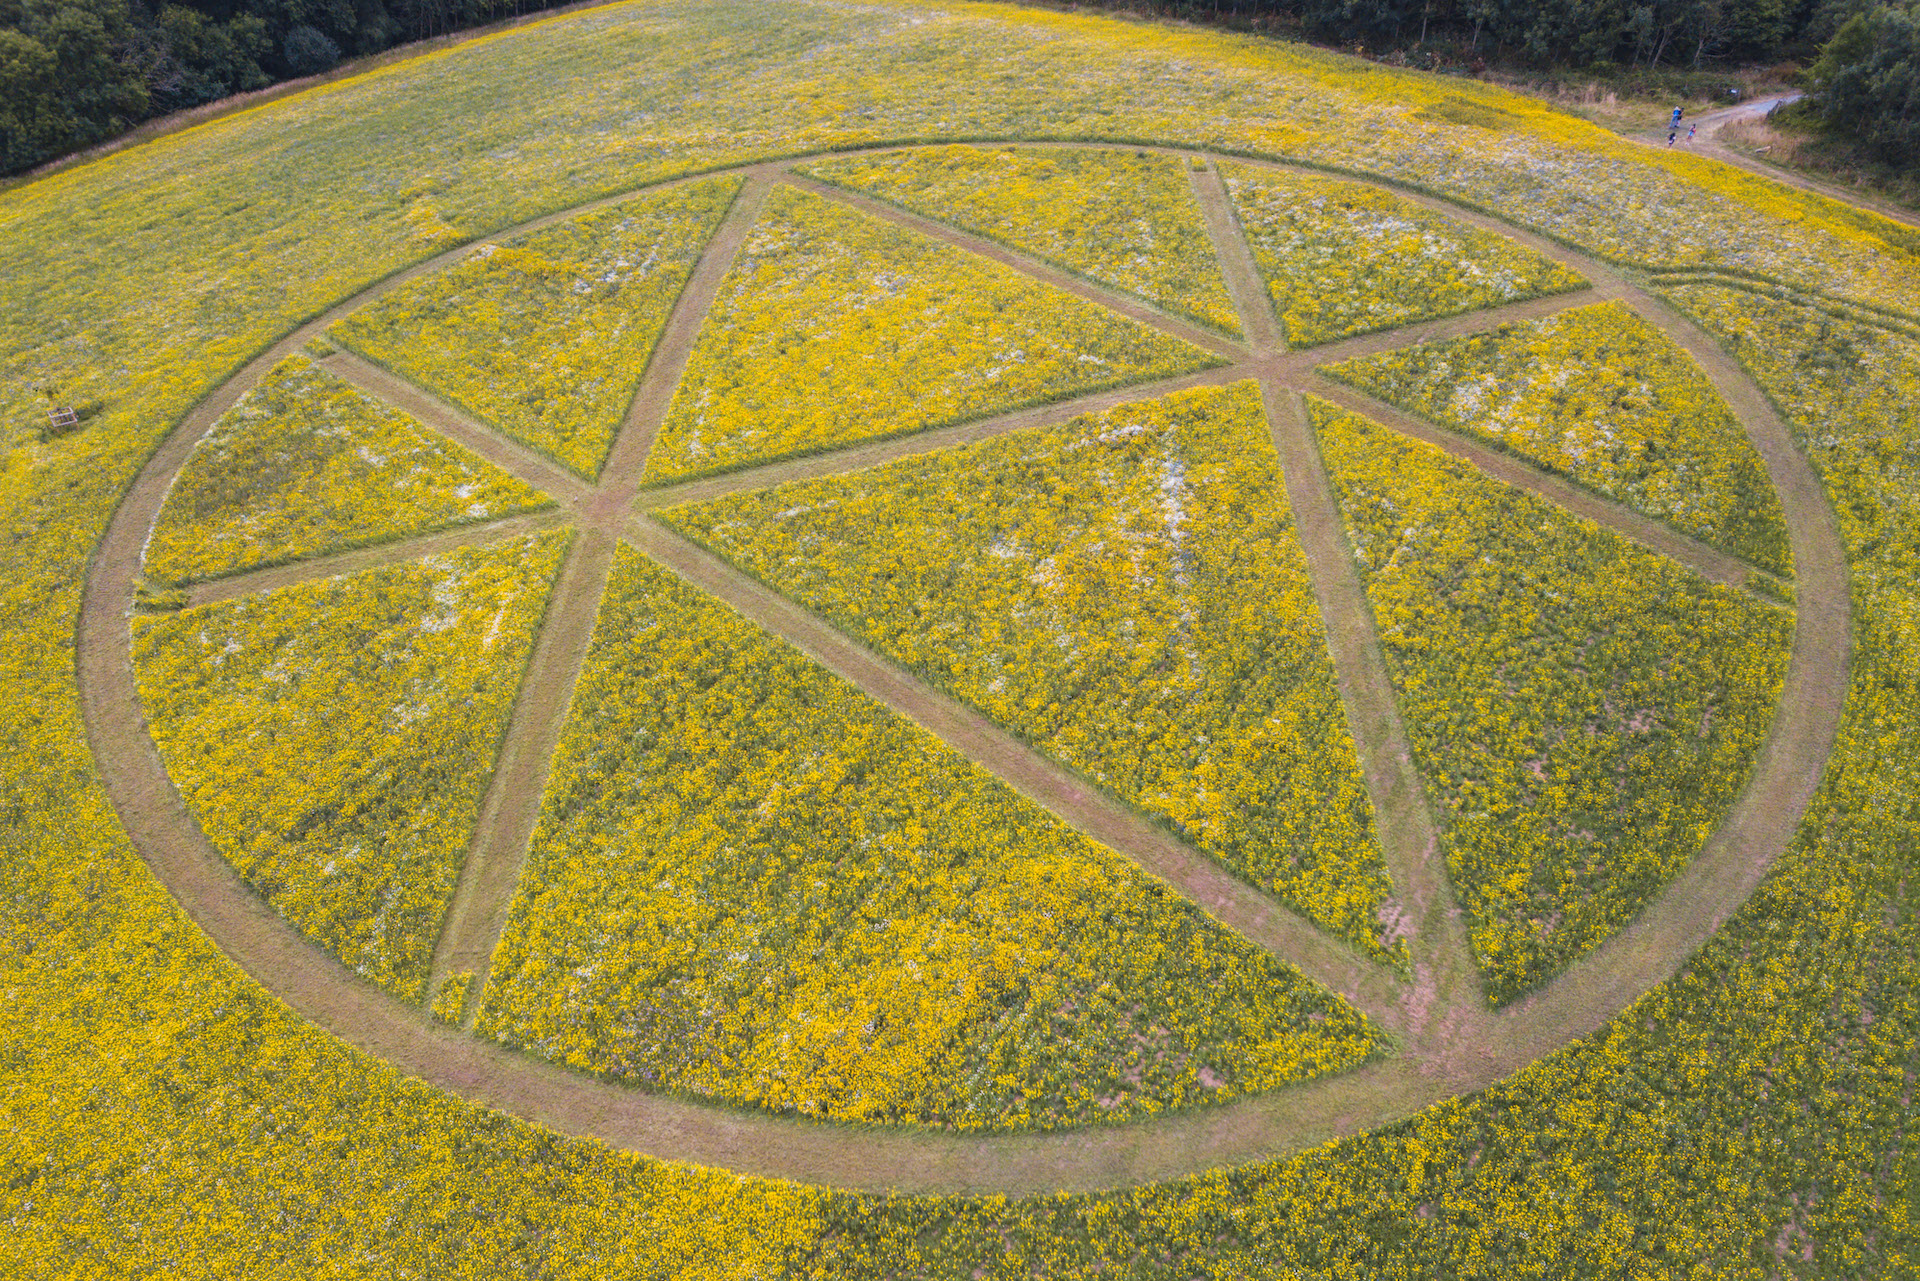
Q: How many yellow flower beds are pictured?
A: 10